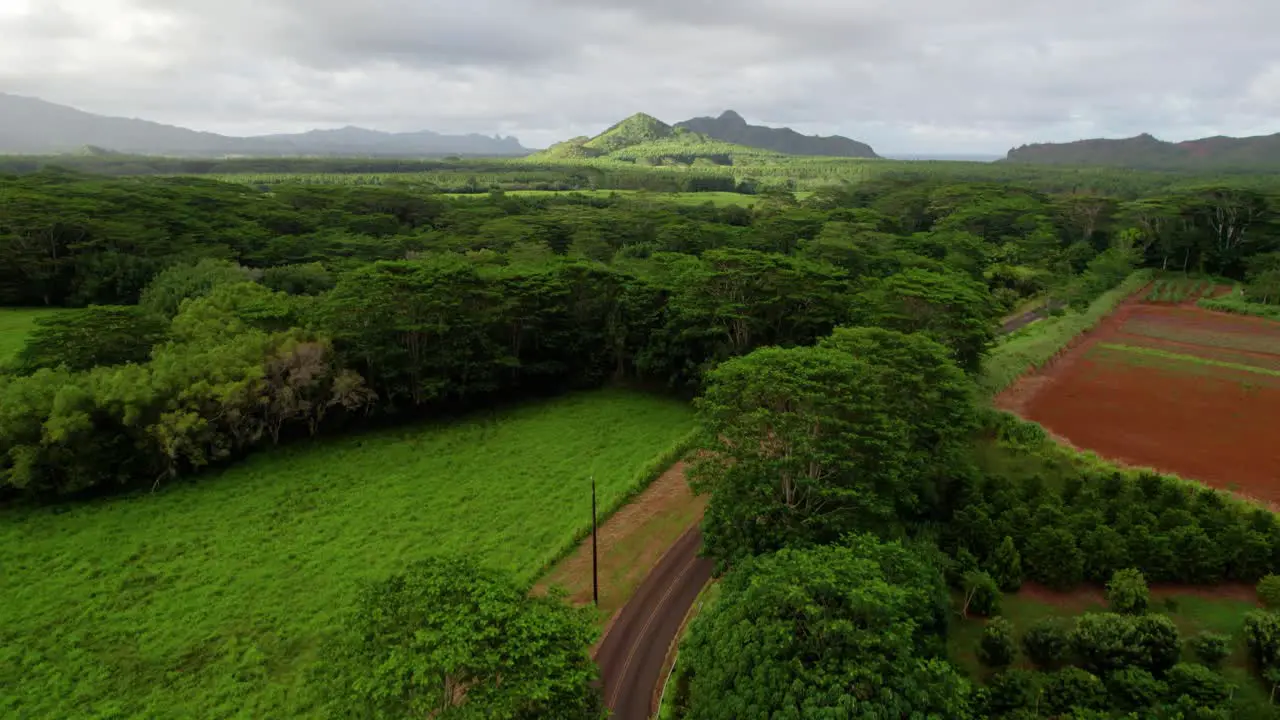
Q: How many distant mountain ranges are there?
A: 3